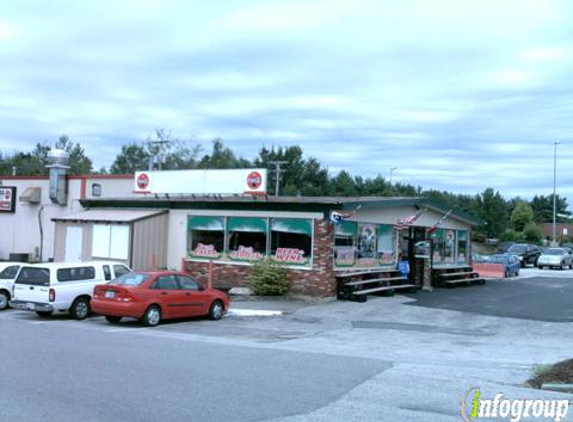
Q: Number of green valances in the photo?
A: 7